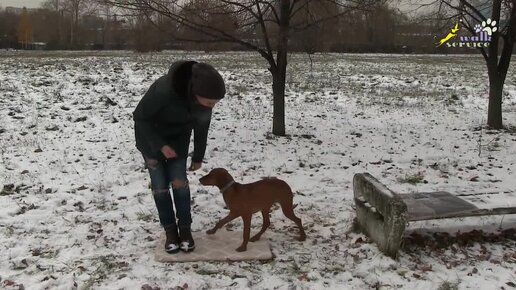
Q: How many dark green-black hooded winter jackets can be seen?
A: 1